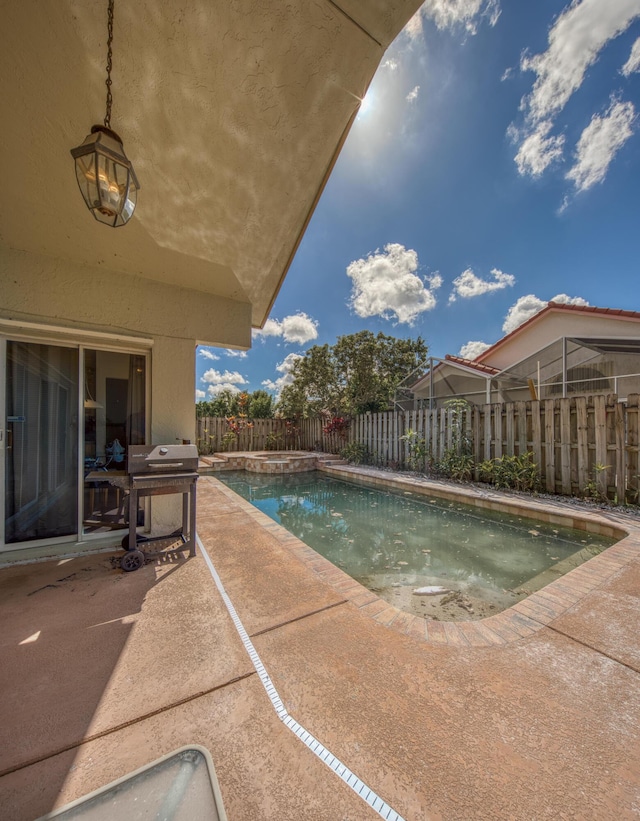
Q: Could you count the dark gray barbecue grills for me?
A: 1